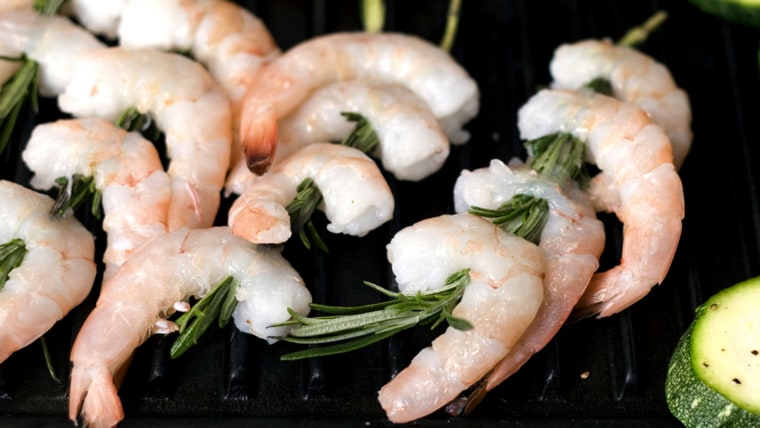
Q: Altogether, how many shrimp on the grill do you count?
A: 14